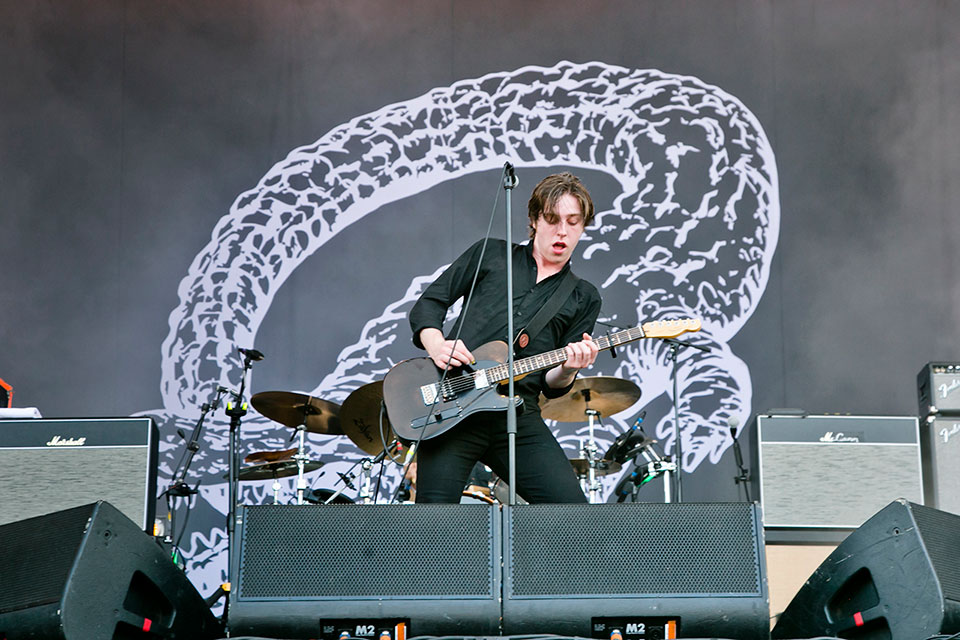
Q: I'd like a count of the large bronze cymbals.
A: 3